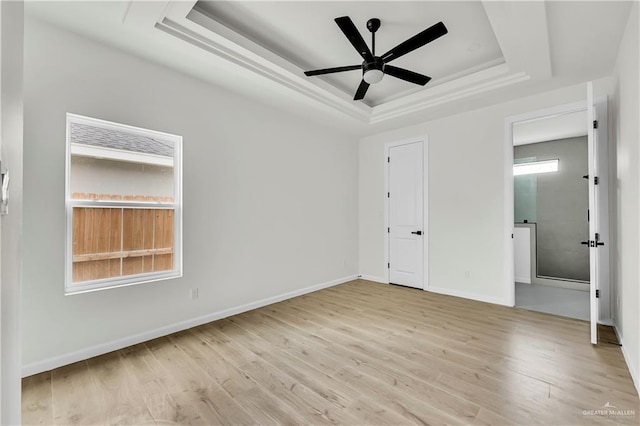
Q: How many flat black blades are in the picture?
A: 5